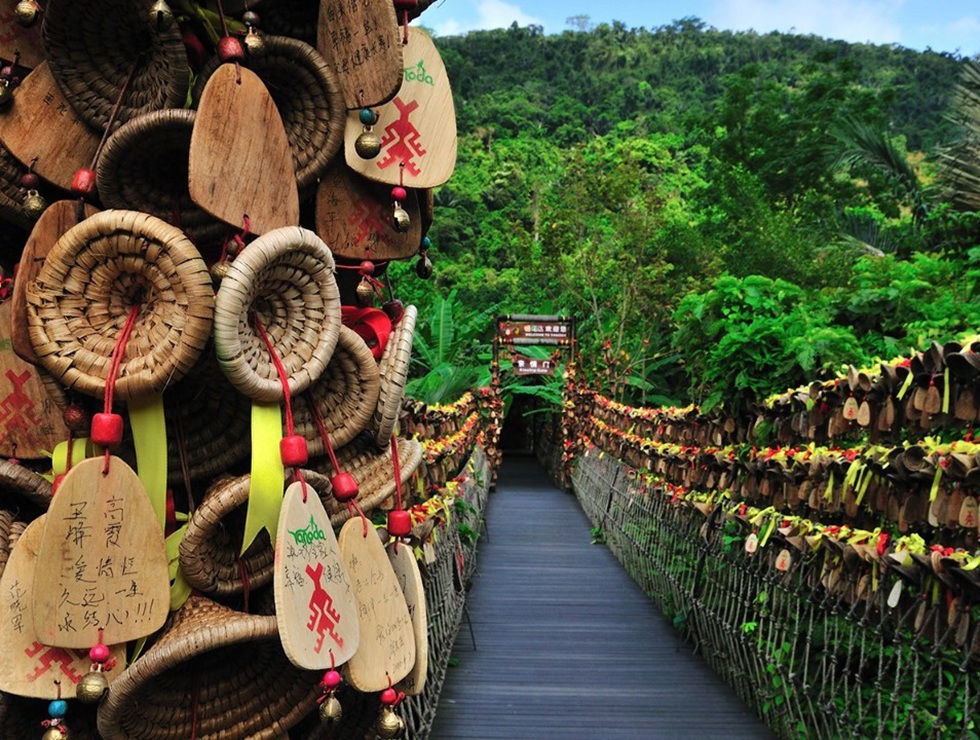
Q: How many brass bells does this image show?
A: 14